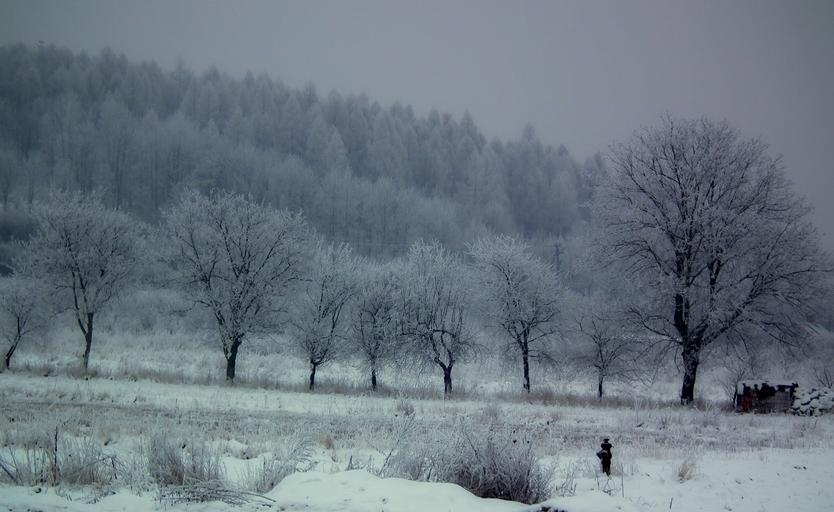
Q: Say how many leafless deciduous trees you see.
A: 9